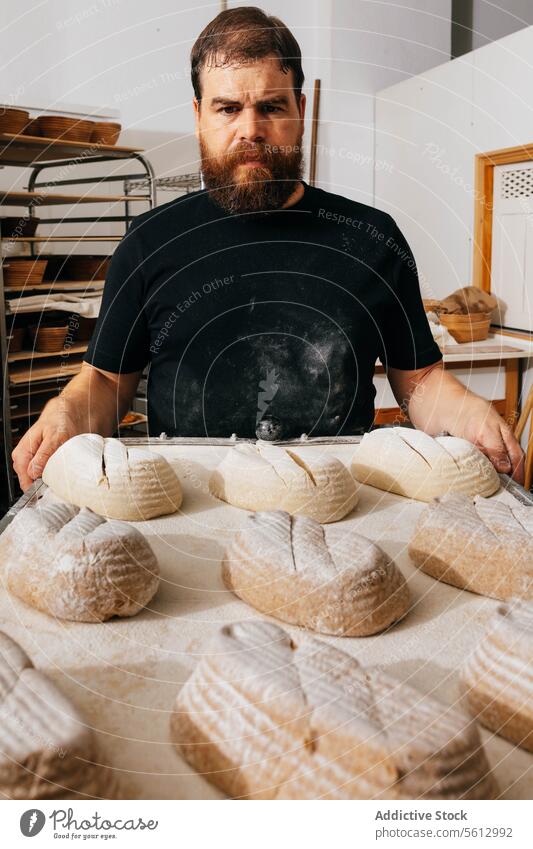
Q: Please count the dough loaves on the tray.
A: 9